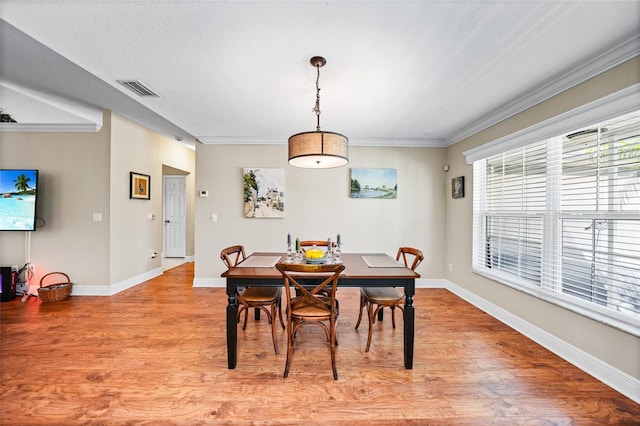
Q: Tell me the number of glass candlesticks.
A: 4